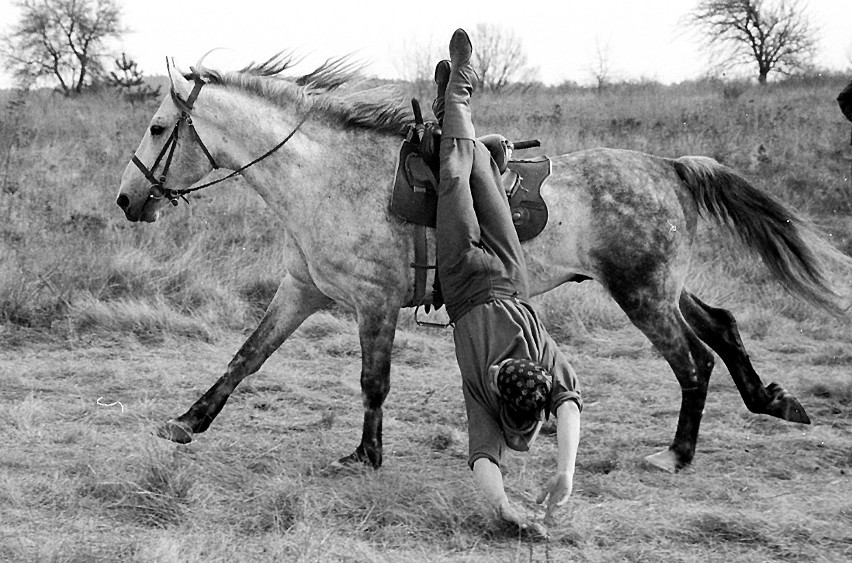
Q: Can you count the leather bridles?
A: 1